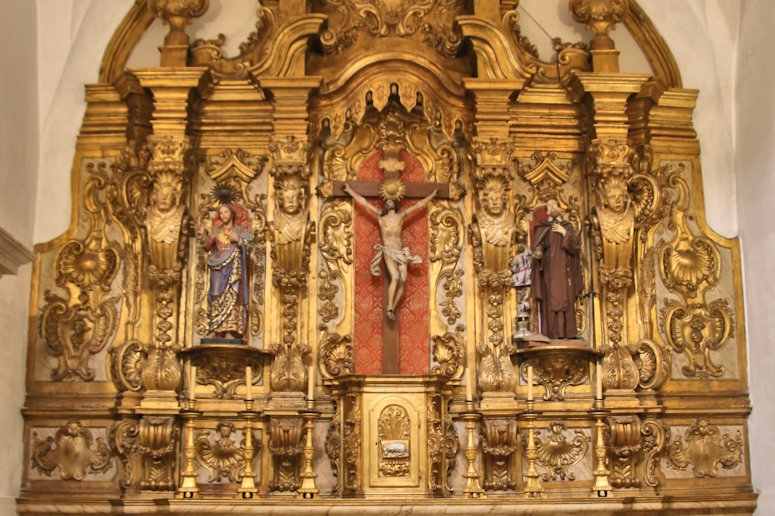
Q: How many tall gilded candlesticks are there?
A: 6